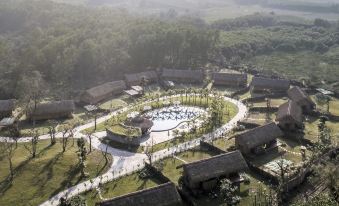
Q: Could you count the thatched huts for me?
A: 12